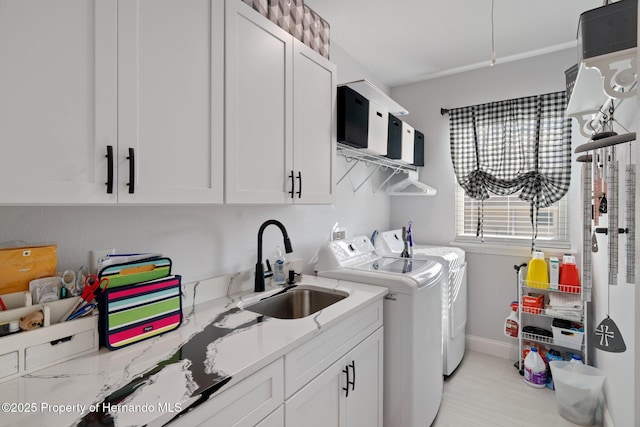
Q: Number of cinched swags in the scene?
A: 2